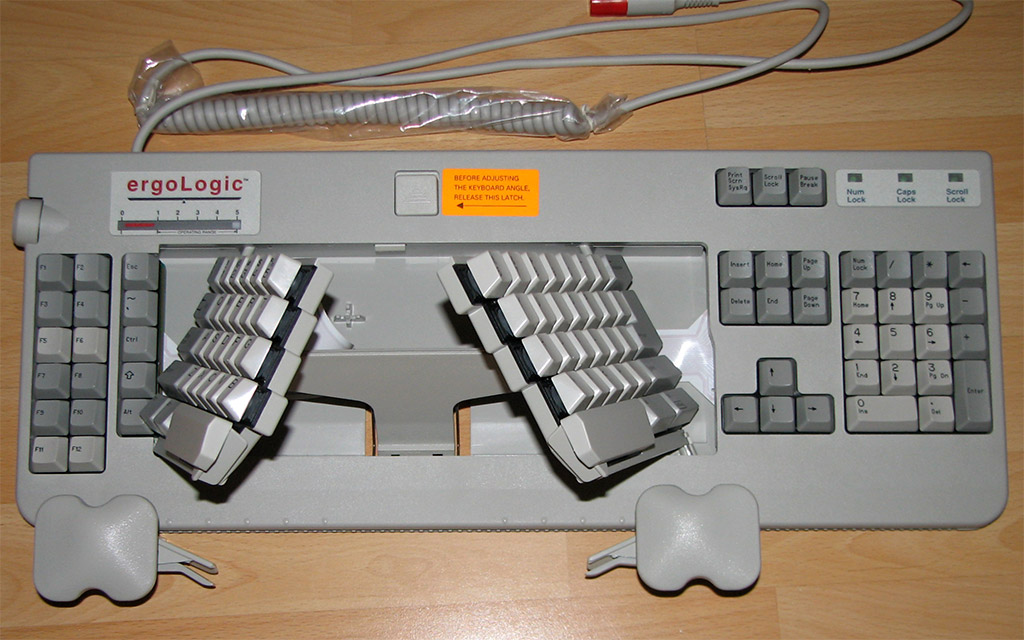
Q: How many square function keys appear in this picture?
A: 12